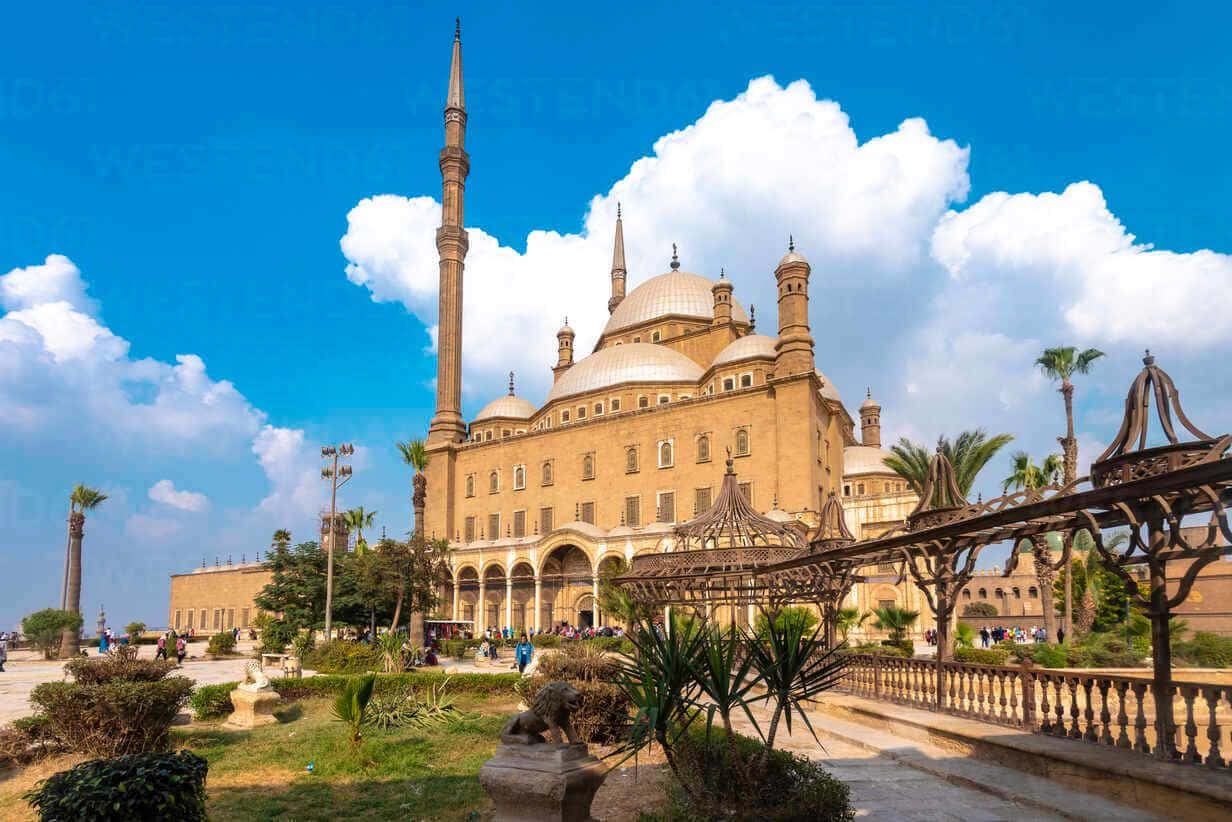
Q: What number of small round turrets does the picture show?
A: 4